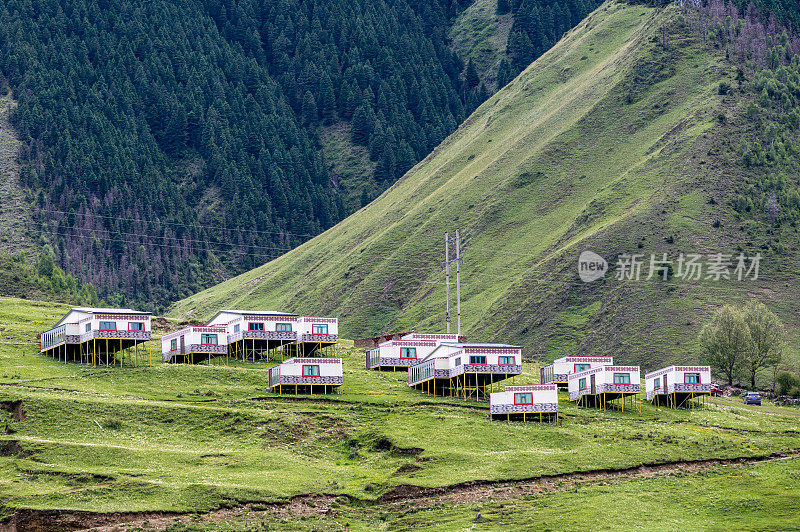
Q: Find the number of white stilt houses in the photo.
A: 12